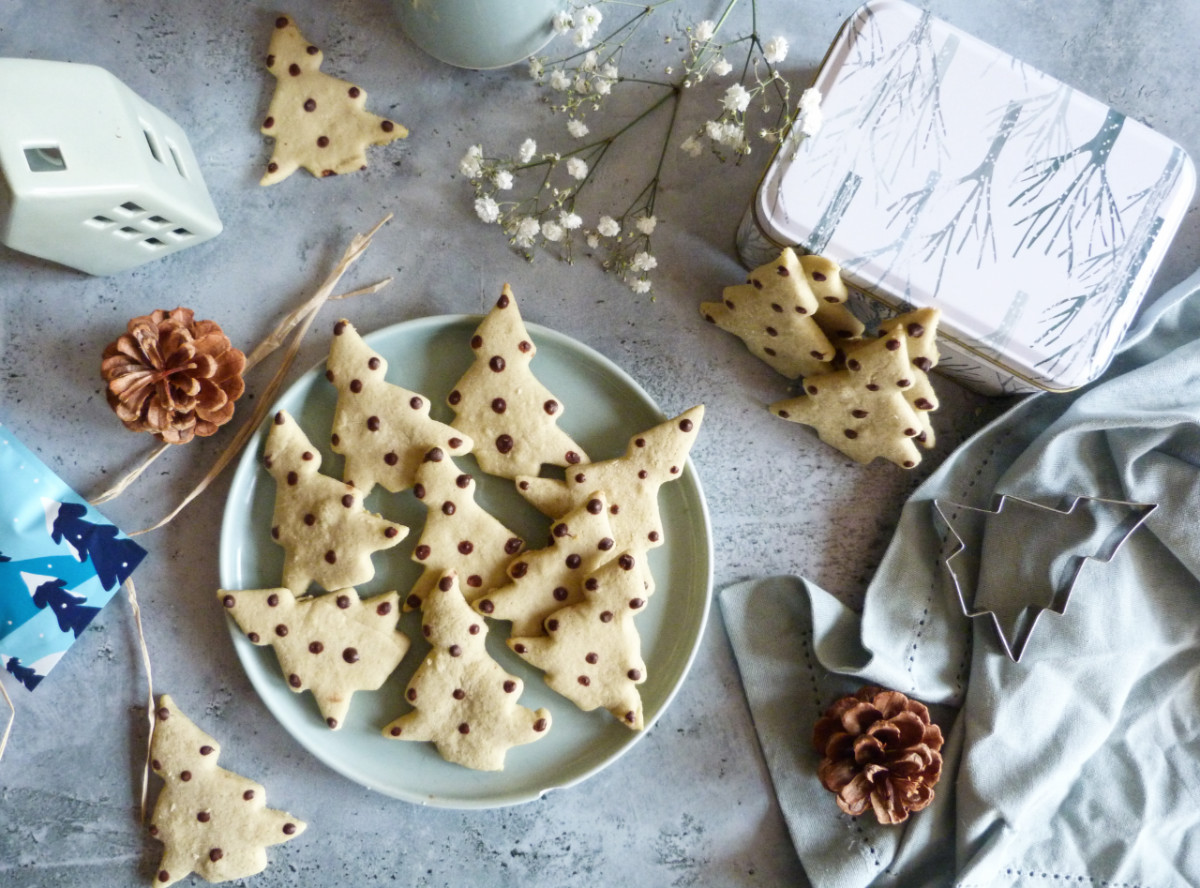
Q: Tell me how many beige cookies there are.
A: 15